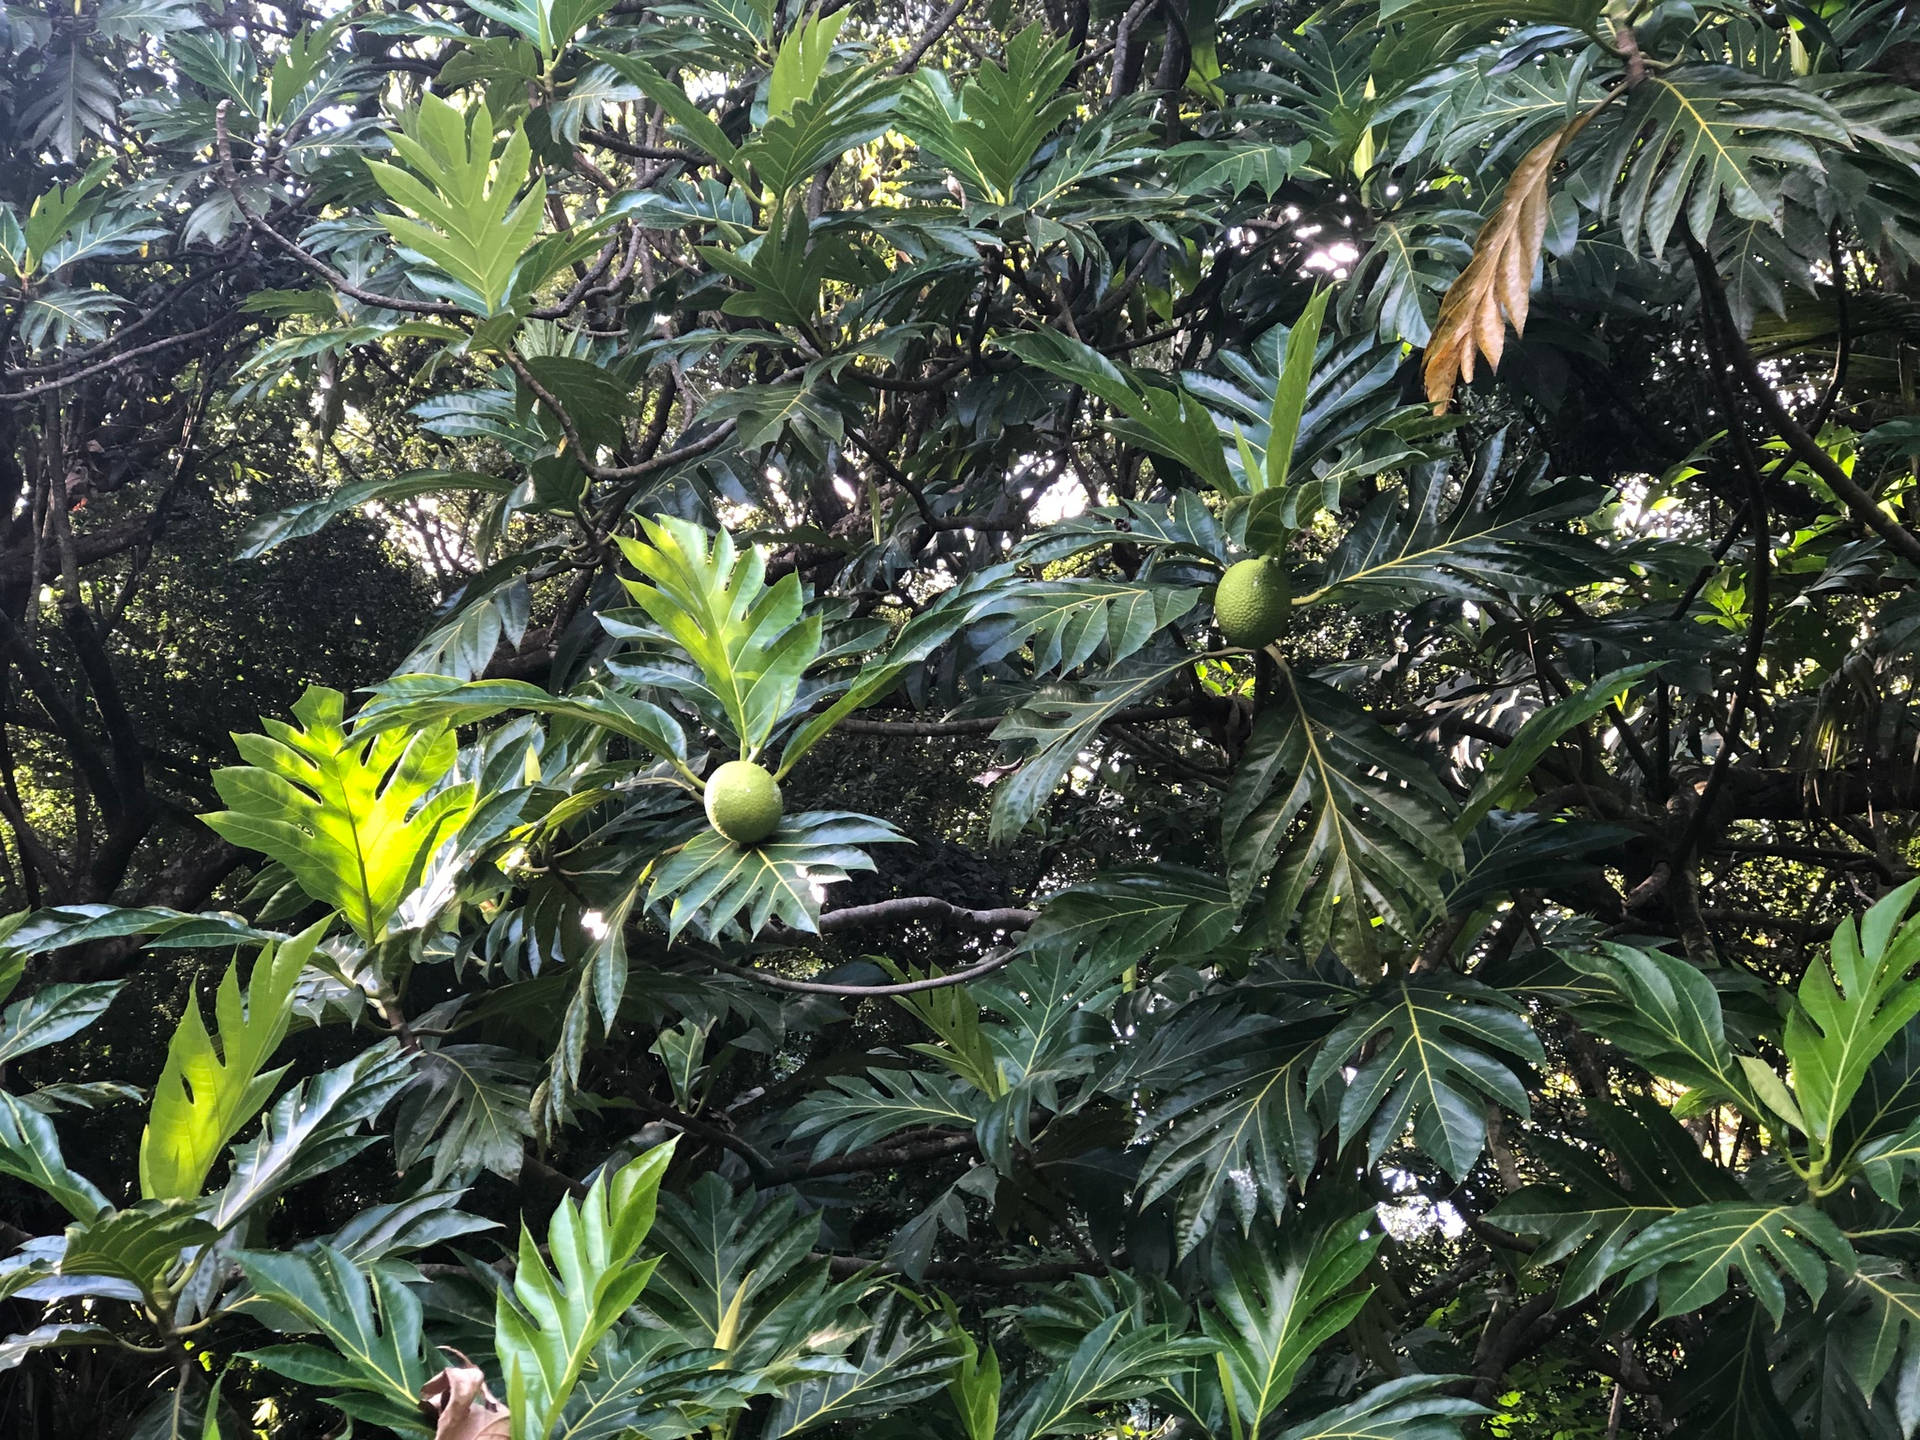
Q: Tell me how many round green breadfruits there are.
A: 2